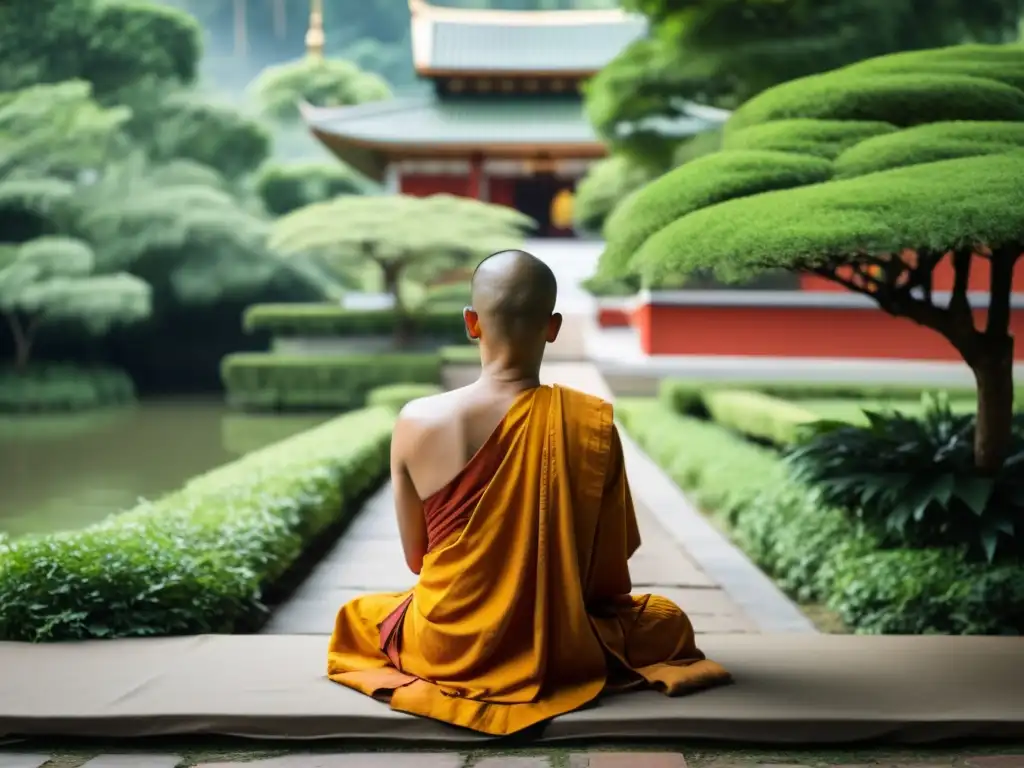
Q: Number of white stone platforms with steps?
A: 1